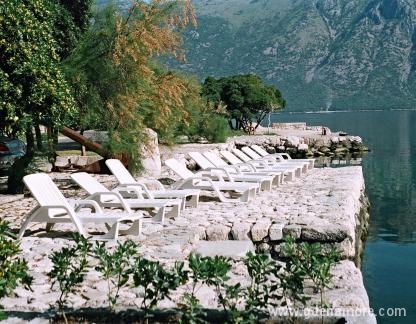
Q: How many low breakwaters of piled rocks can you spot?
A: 1